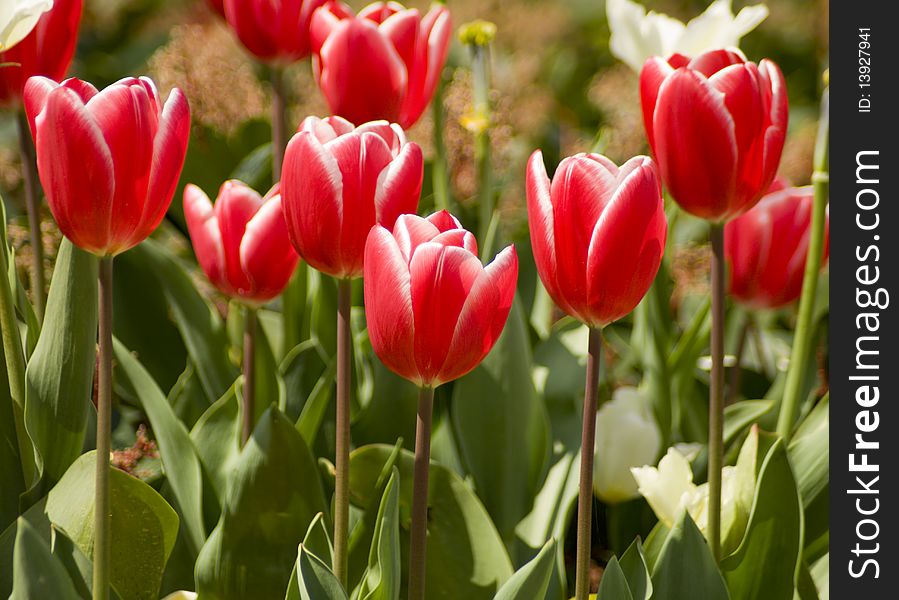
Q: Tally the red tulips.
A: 10